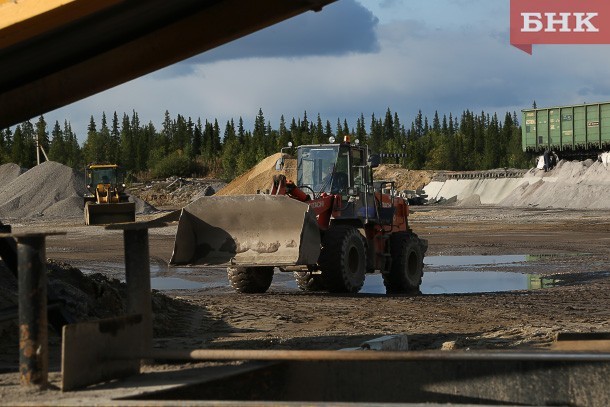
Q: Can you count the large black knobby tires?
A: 4